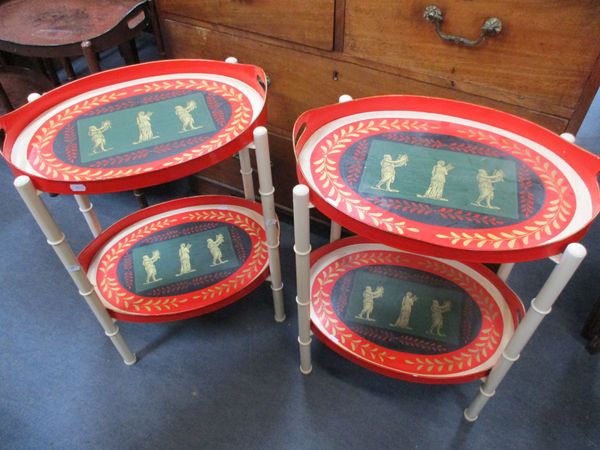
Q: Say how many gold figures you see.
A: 12